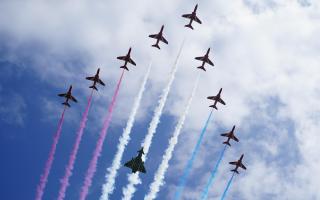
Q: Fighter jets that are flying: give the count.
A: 10